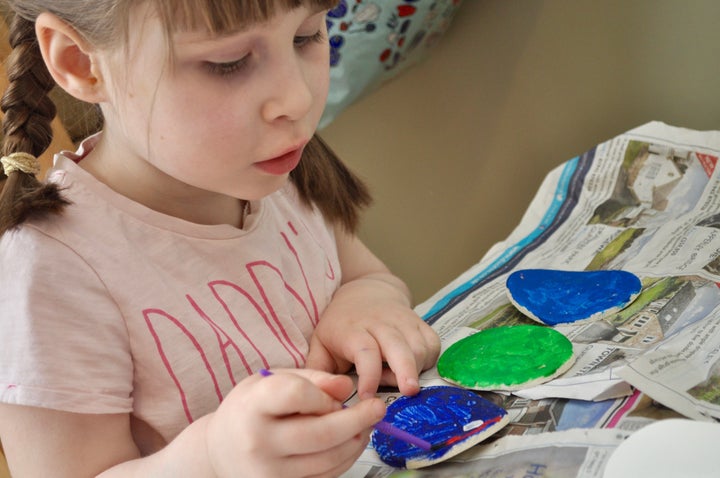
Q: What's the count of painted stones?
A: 3